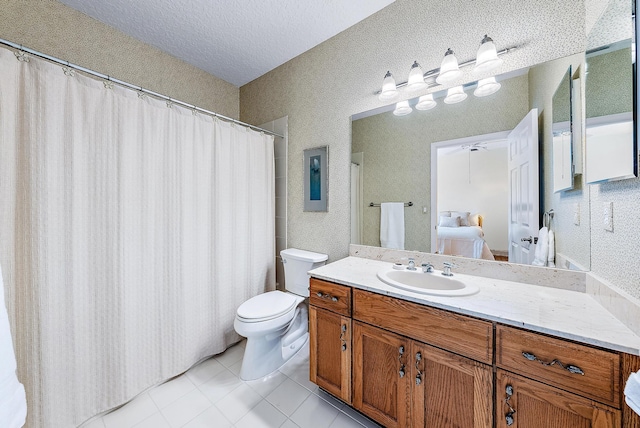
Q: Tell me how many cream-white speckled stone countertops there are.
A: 1